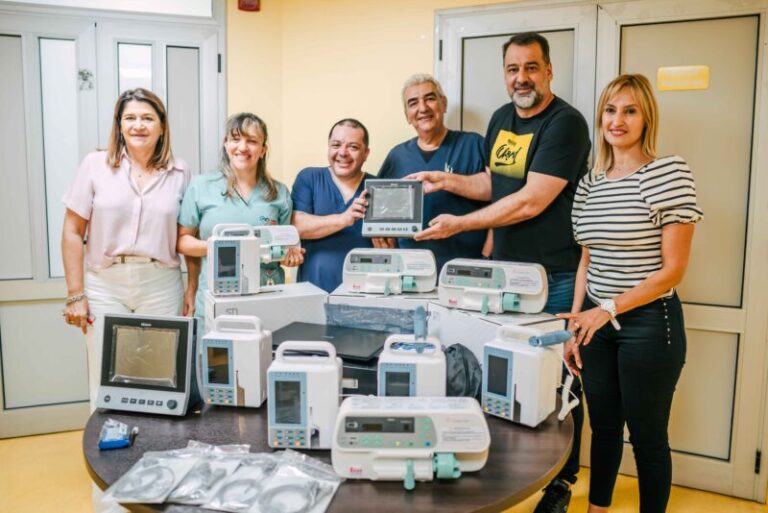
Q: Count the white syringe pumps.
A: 4